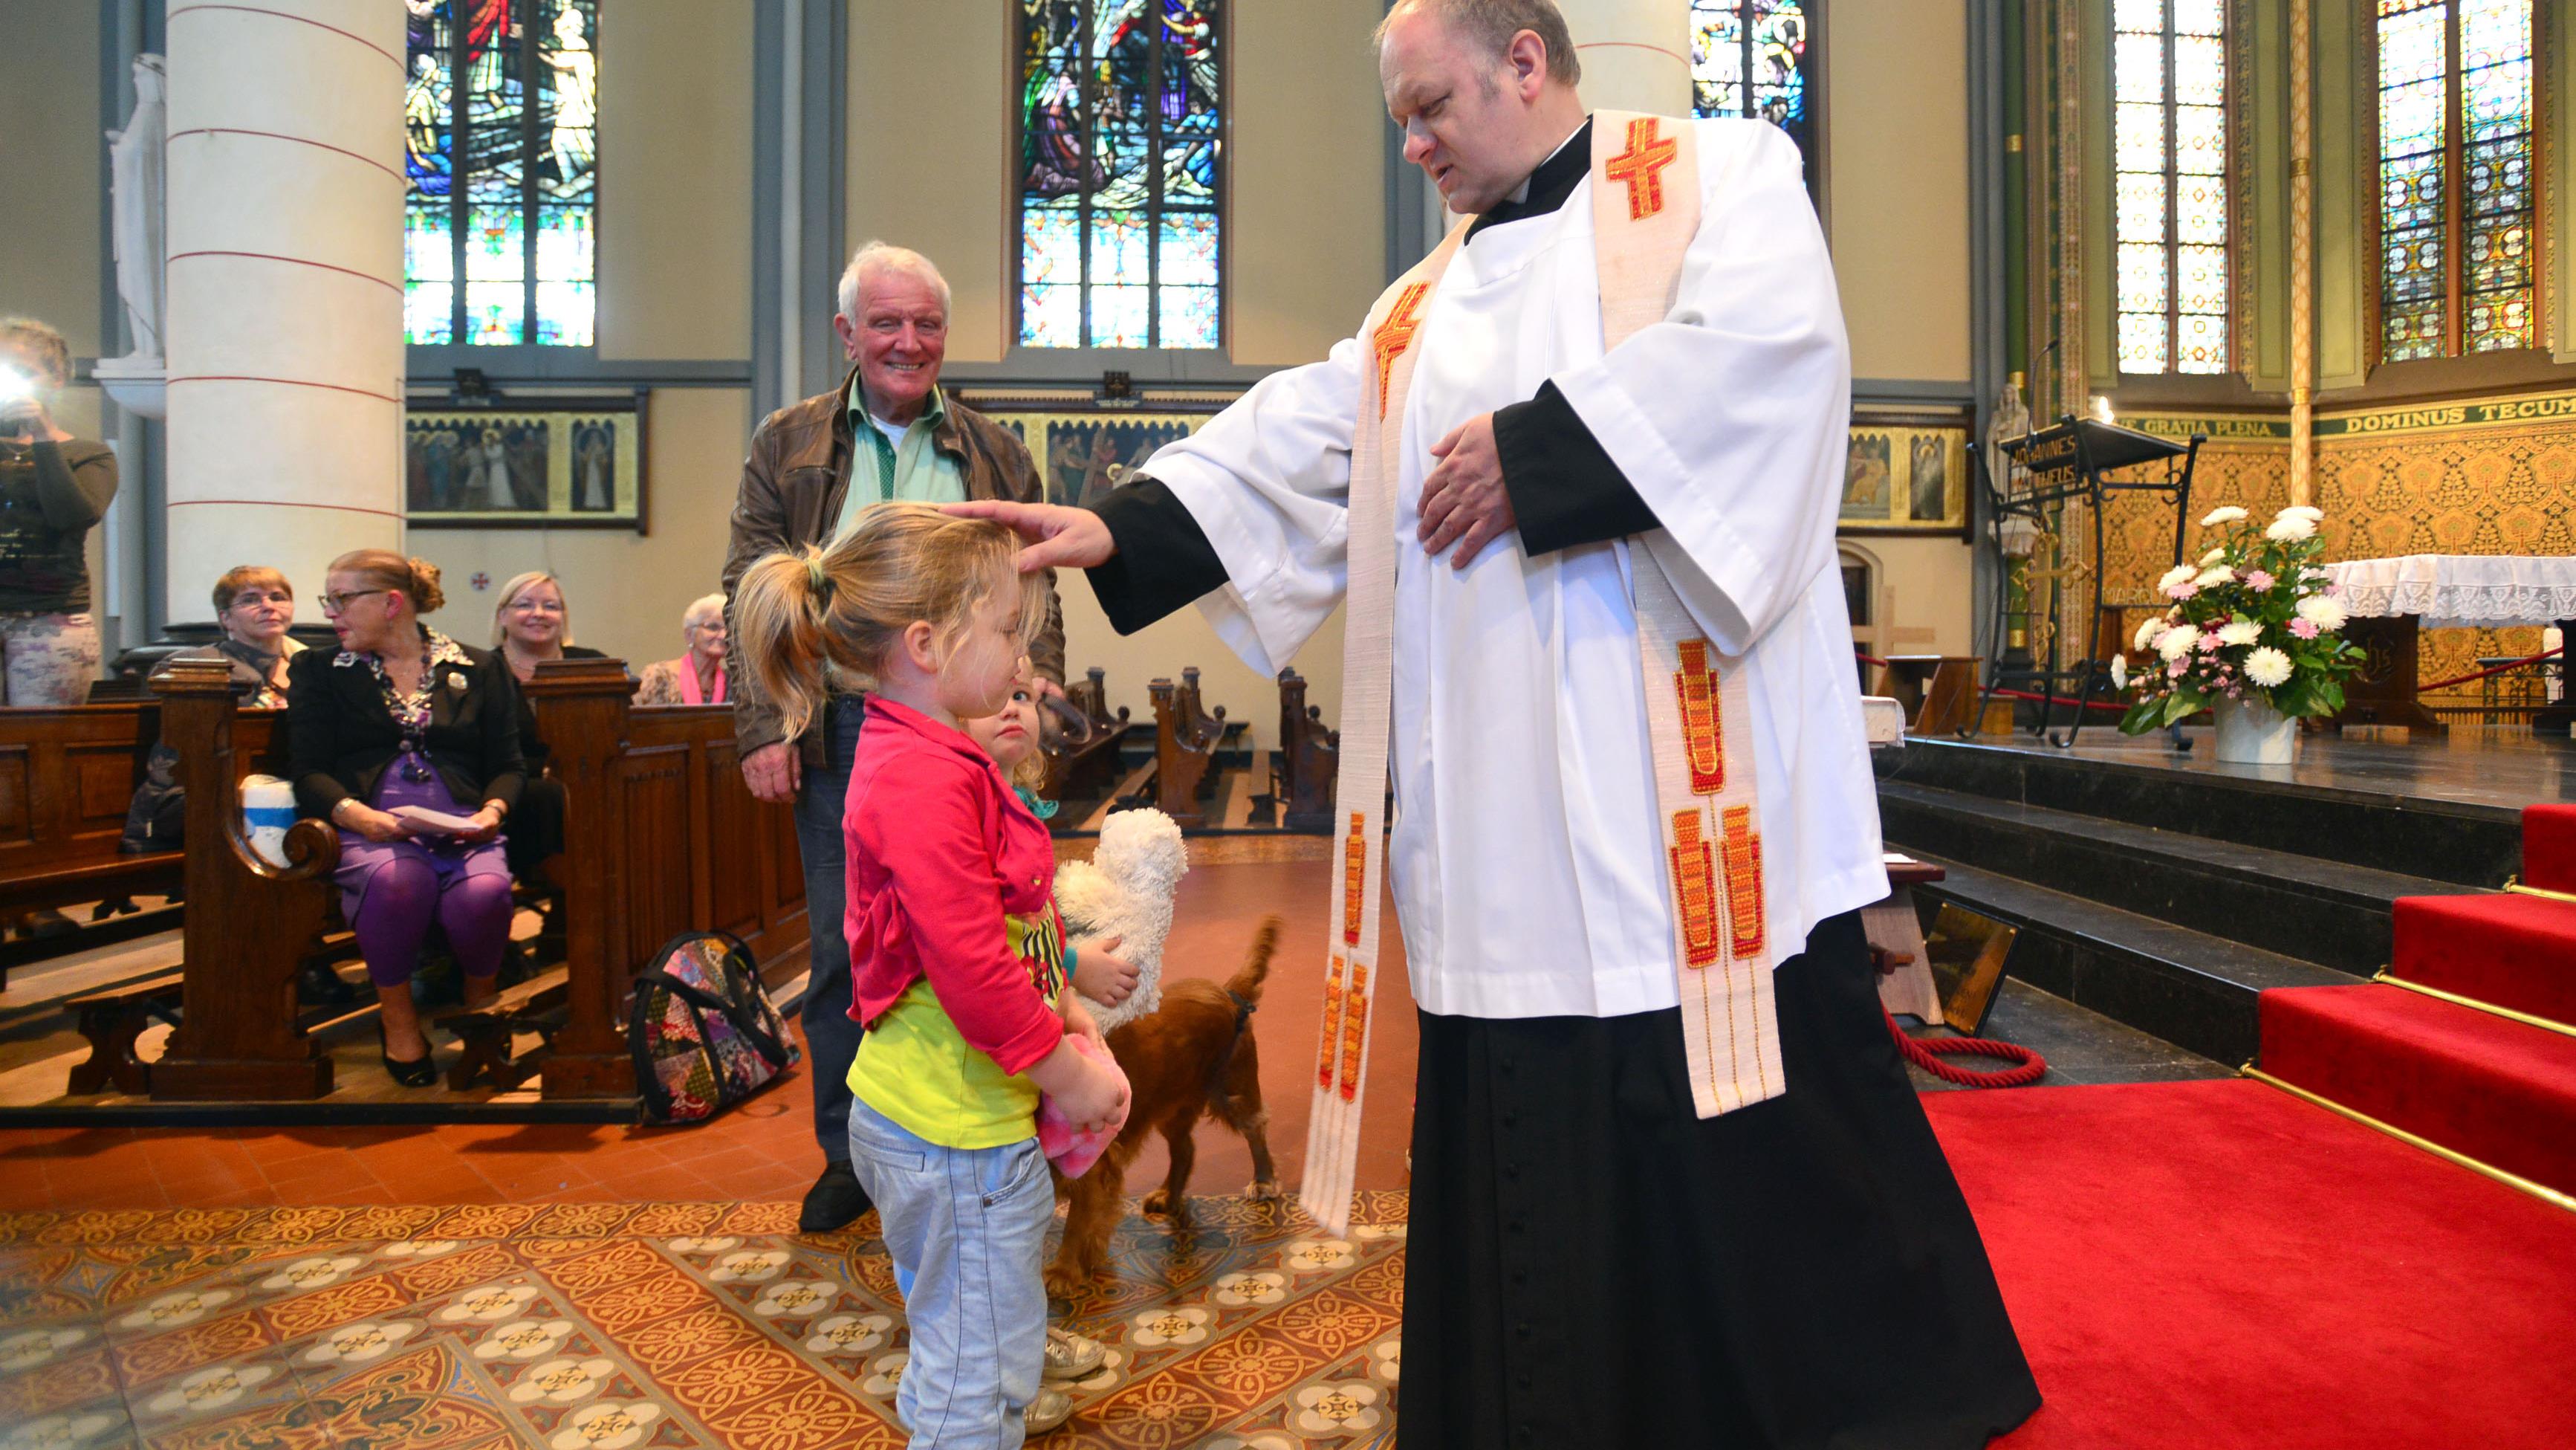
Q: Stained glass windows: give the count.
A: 5